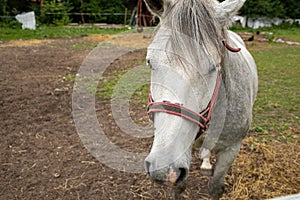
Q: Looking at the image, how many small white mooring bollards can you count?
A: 0